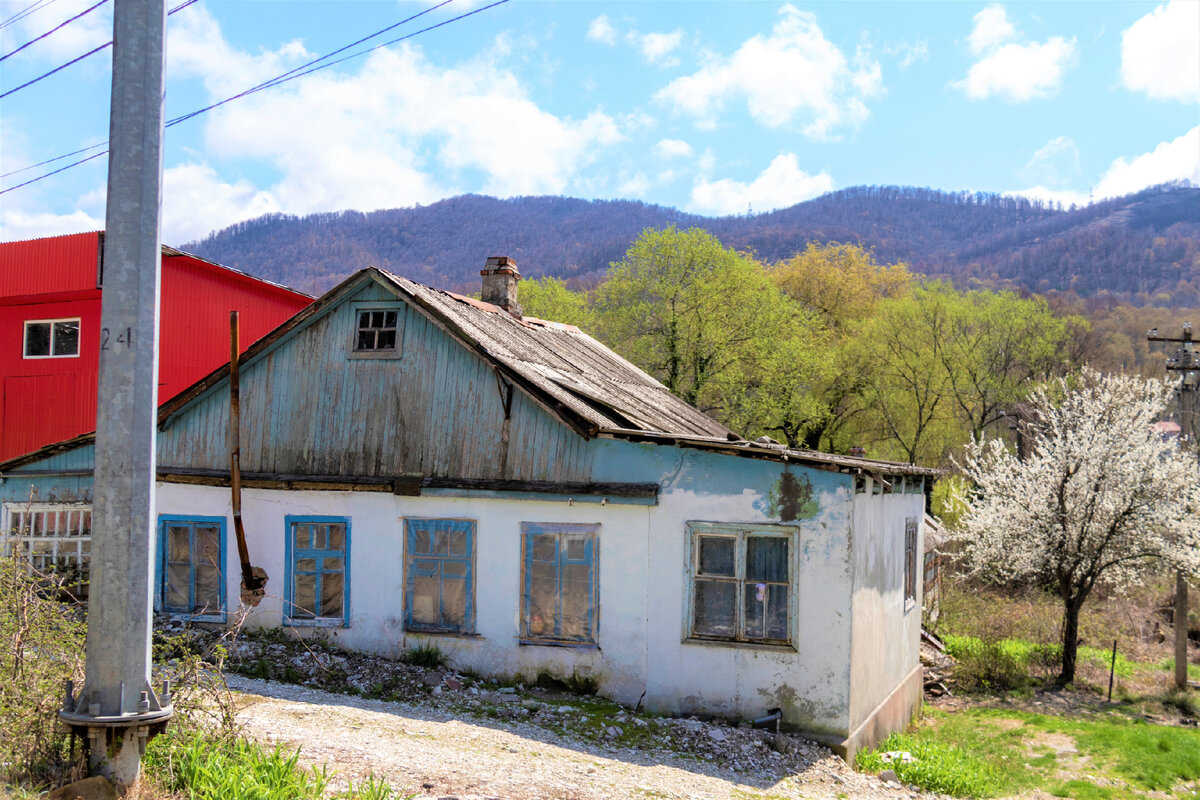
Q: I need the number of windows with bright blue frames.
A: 4